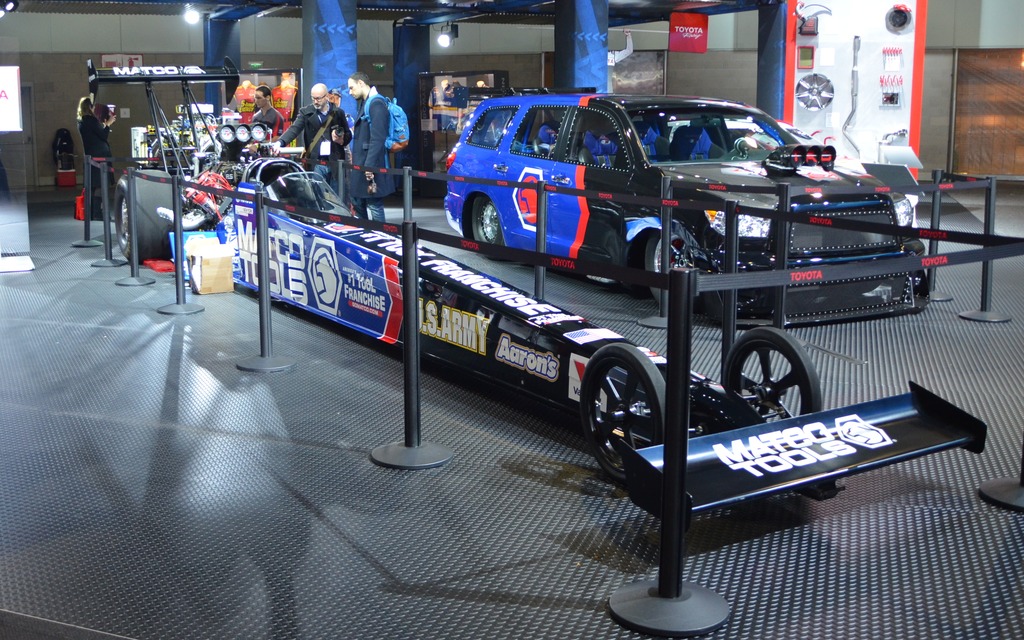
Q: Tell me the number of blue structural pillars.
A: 5